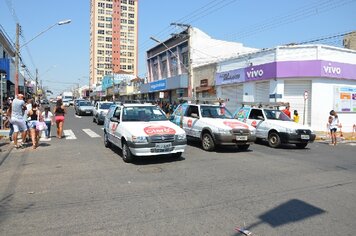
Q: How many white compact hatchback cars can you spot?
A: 3